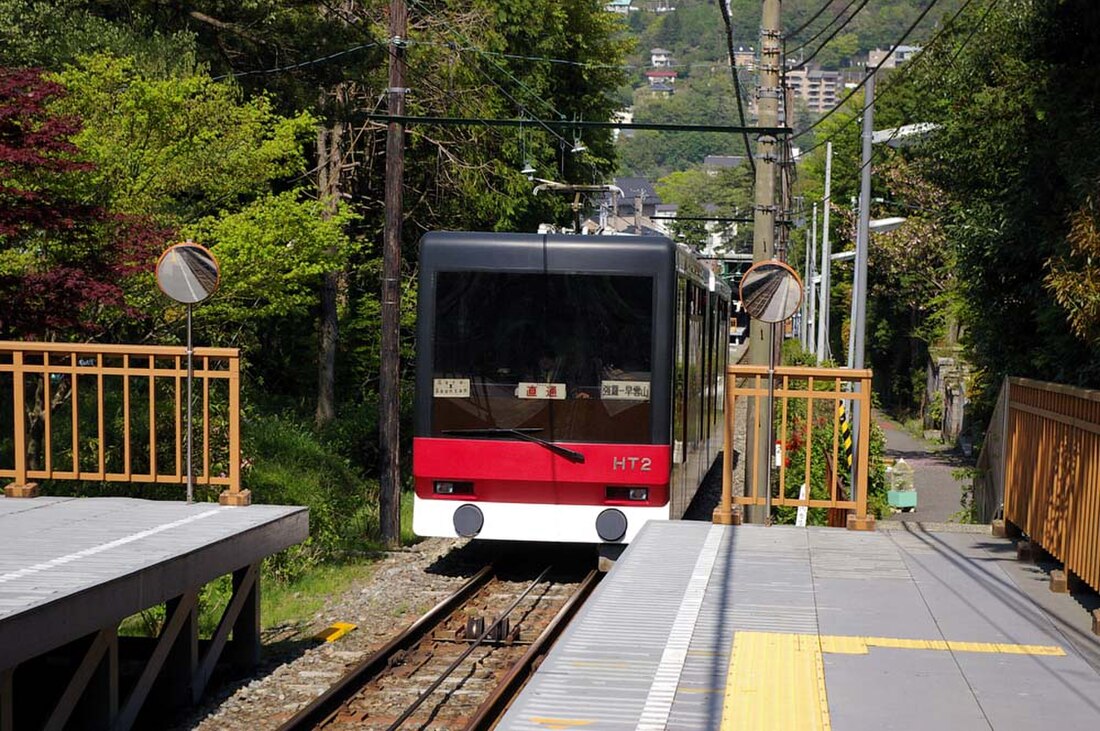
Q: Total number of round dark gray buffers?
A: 2